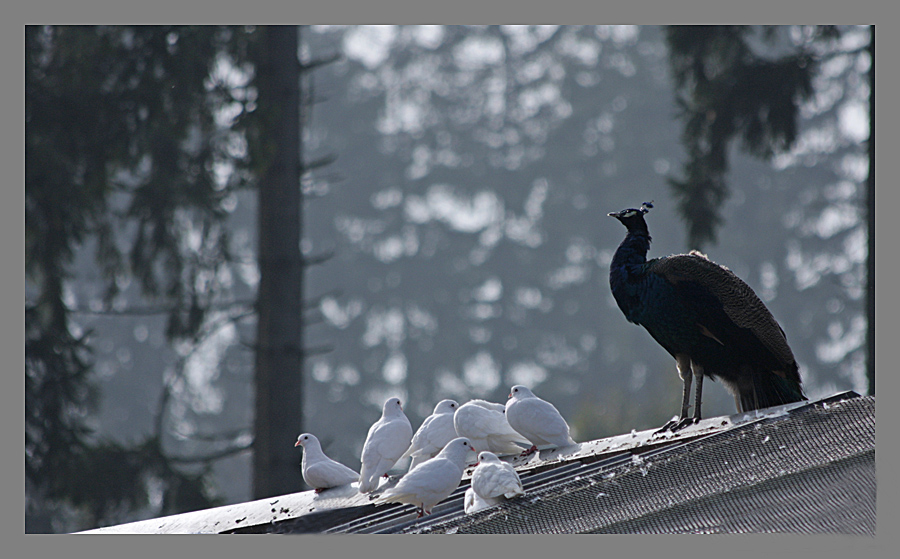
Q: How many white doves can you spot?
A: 7